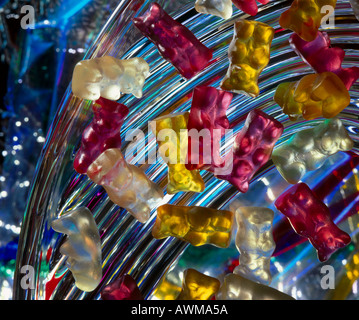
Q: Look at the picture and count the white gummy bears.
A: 7